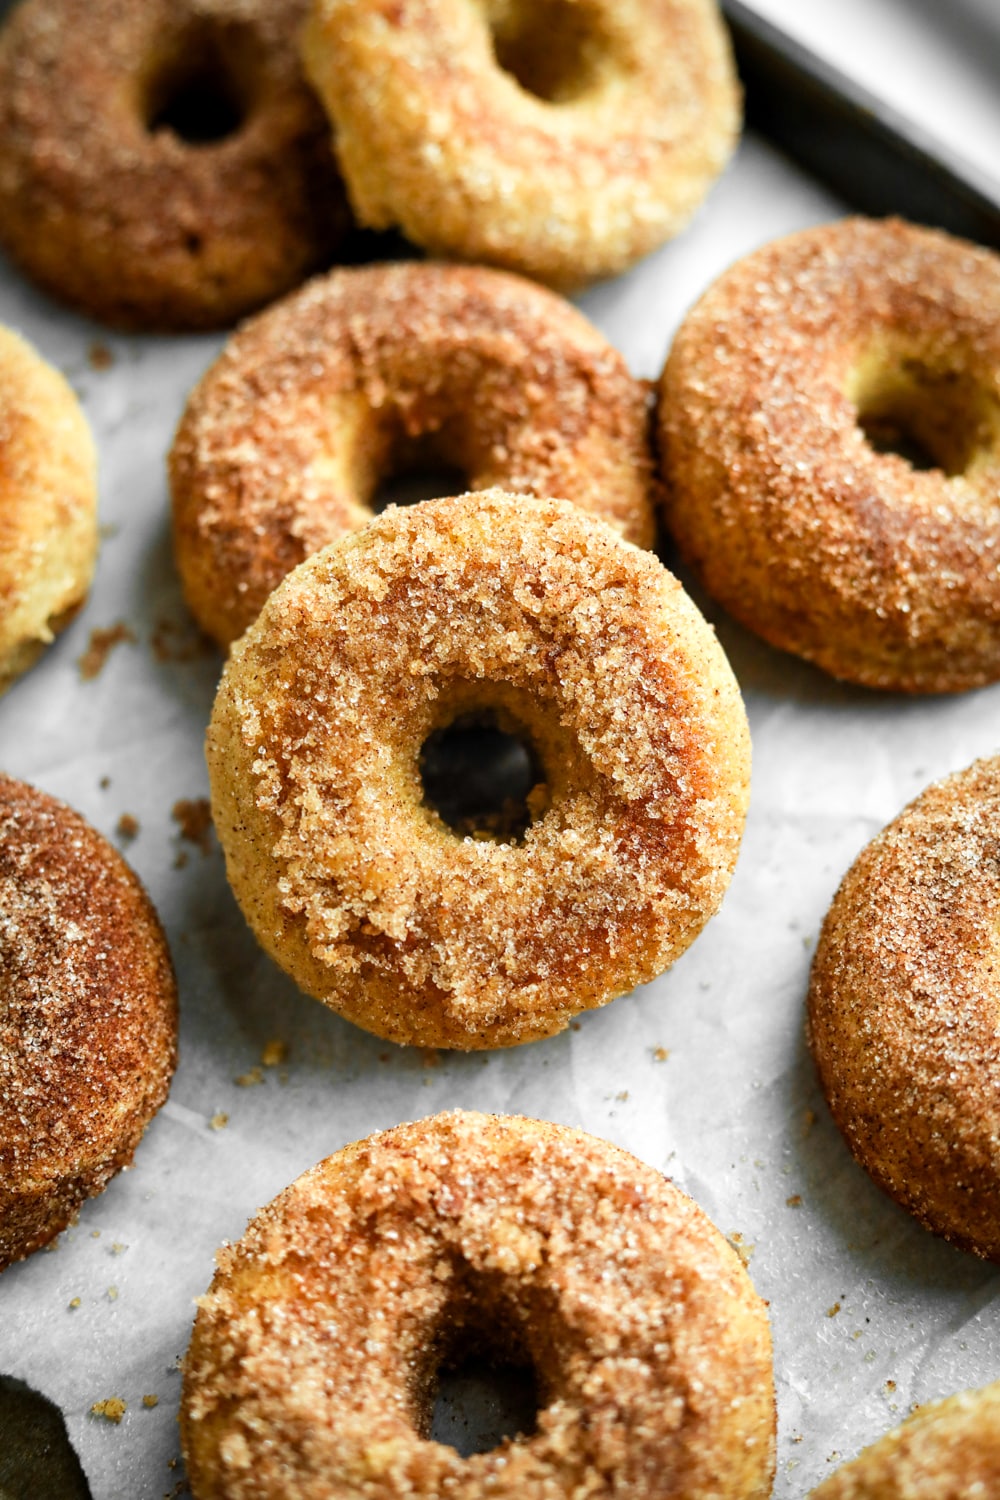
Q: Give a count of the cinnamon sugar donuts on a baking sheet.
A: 10